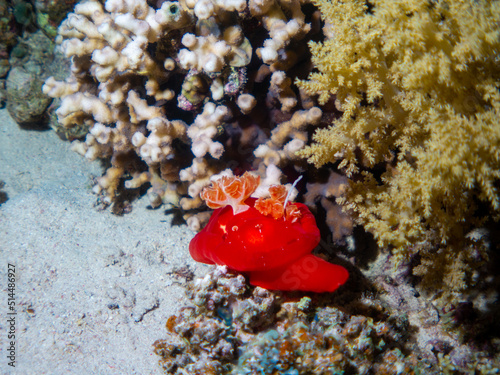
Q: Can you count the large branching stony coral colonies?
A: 1